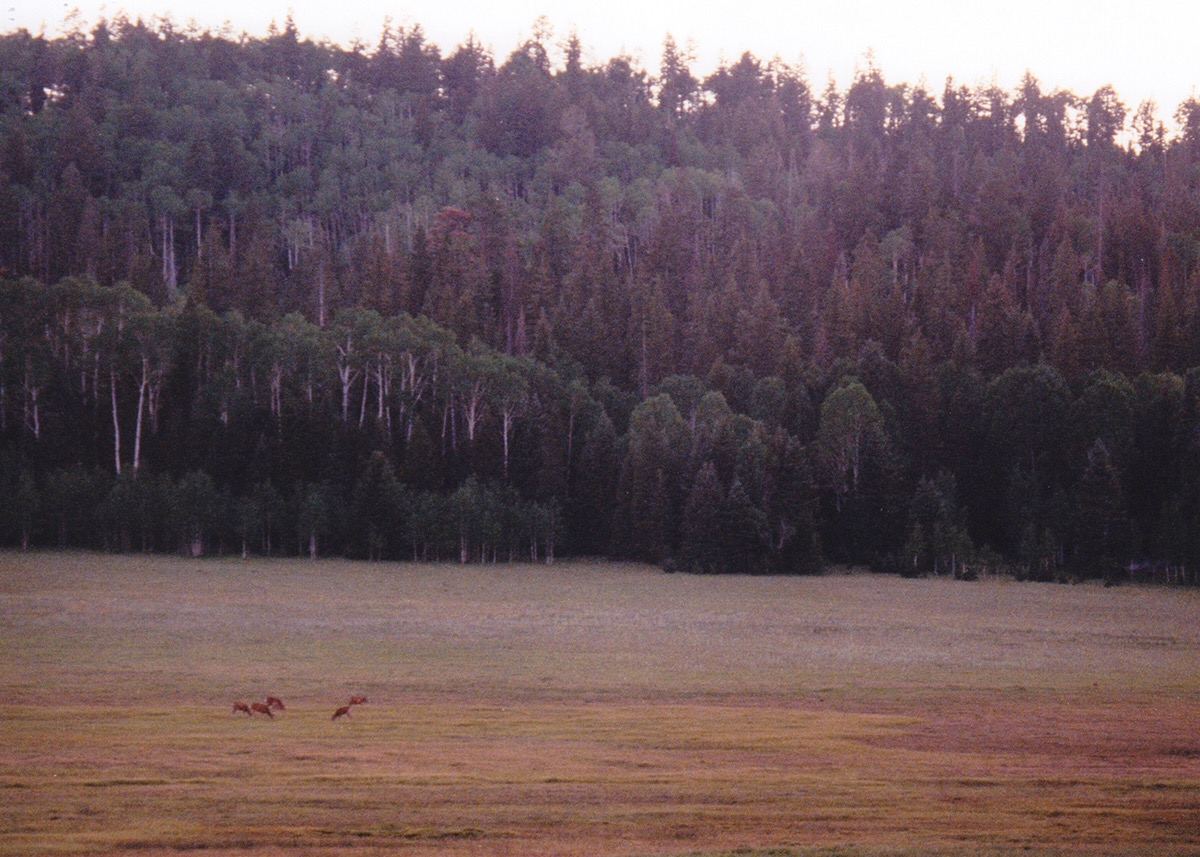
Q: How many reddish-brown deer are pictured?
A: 5